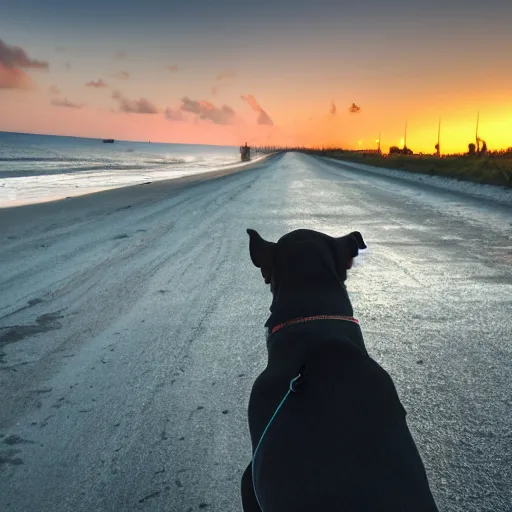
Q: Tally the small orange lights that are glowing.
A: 3